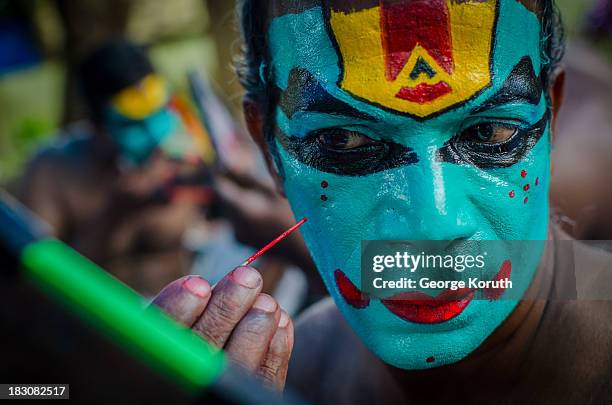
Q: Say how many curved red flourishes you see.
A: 2